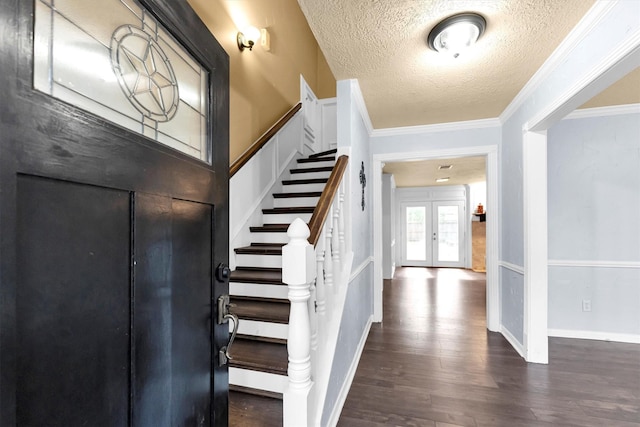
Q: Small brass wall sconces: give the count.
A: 1